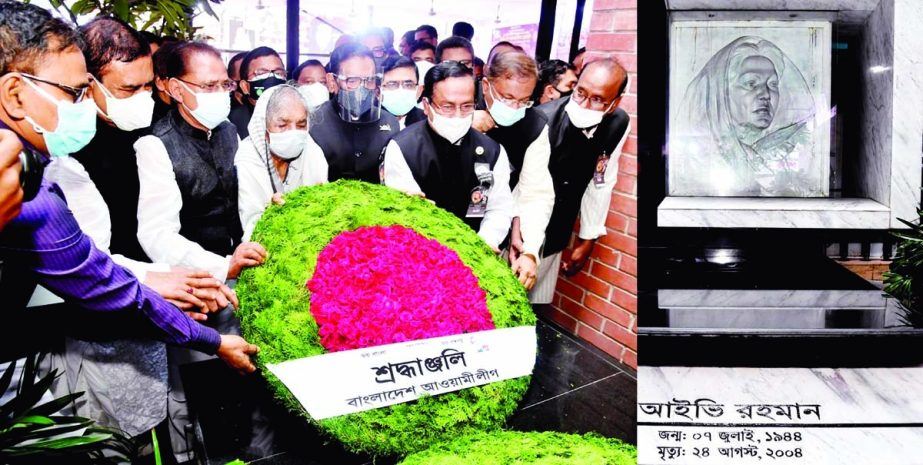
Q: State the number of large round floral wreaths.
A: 2